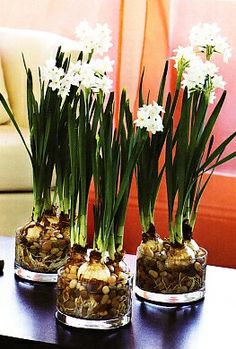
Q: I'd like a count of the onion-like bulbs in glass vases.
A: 9